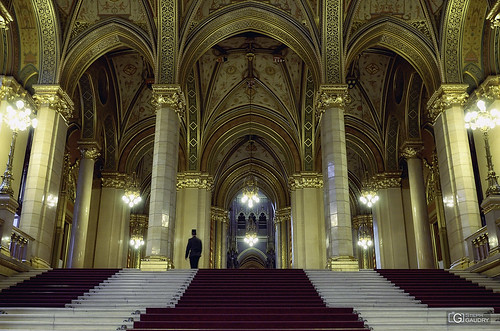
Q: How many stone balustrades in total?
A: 2